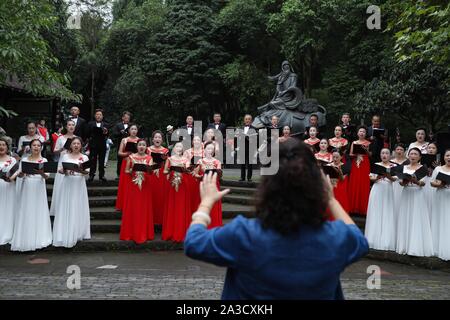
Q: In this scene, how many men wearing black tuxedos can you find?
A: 10